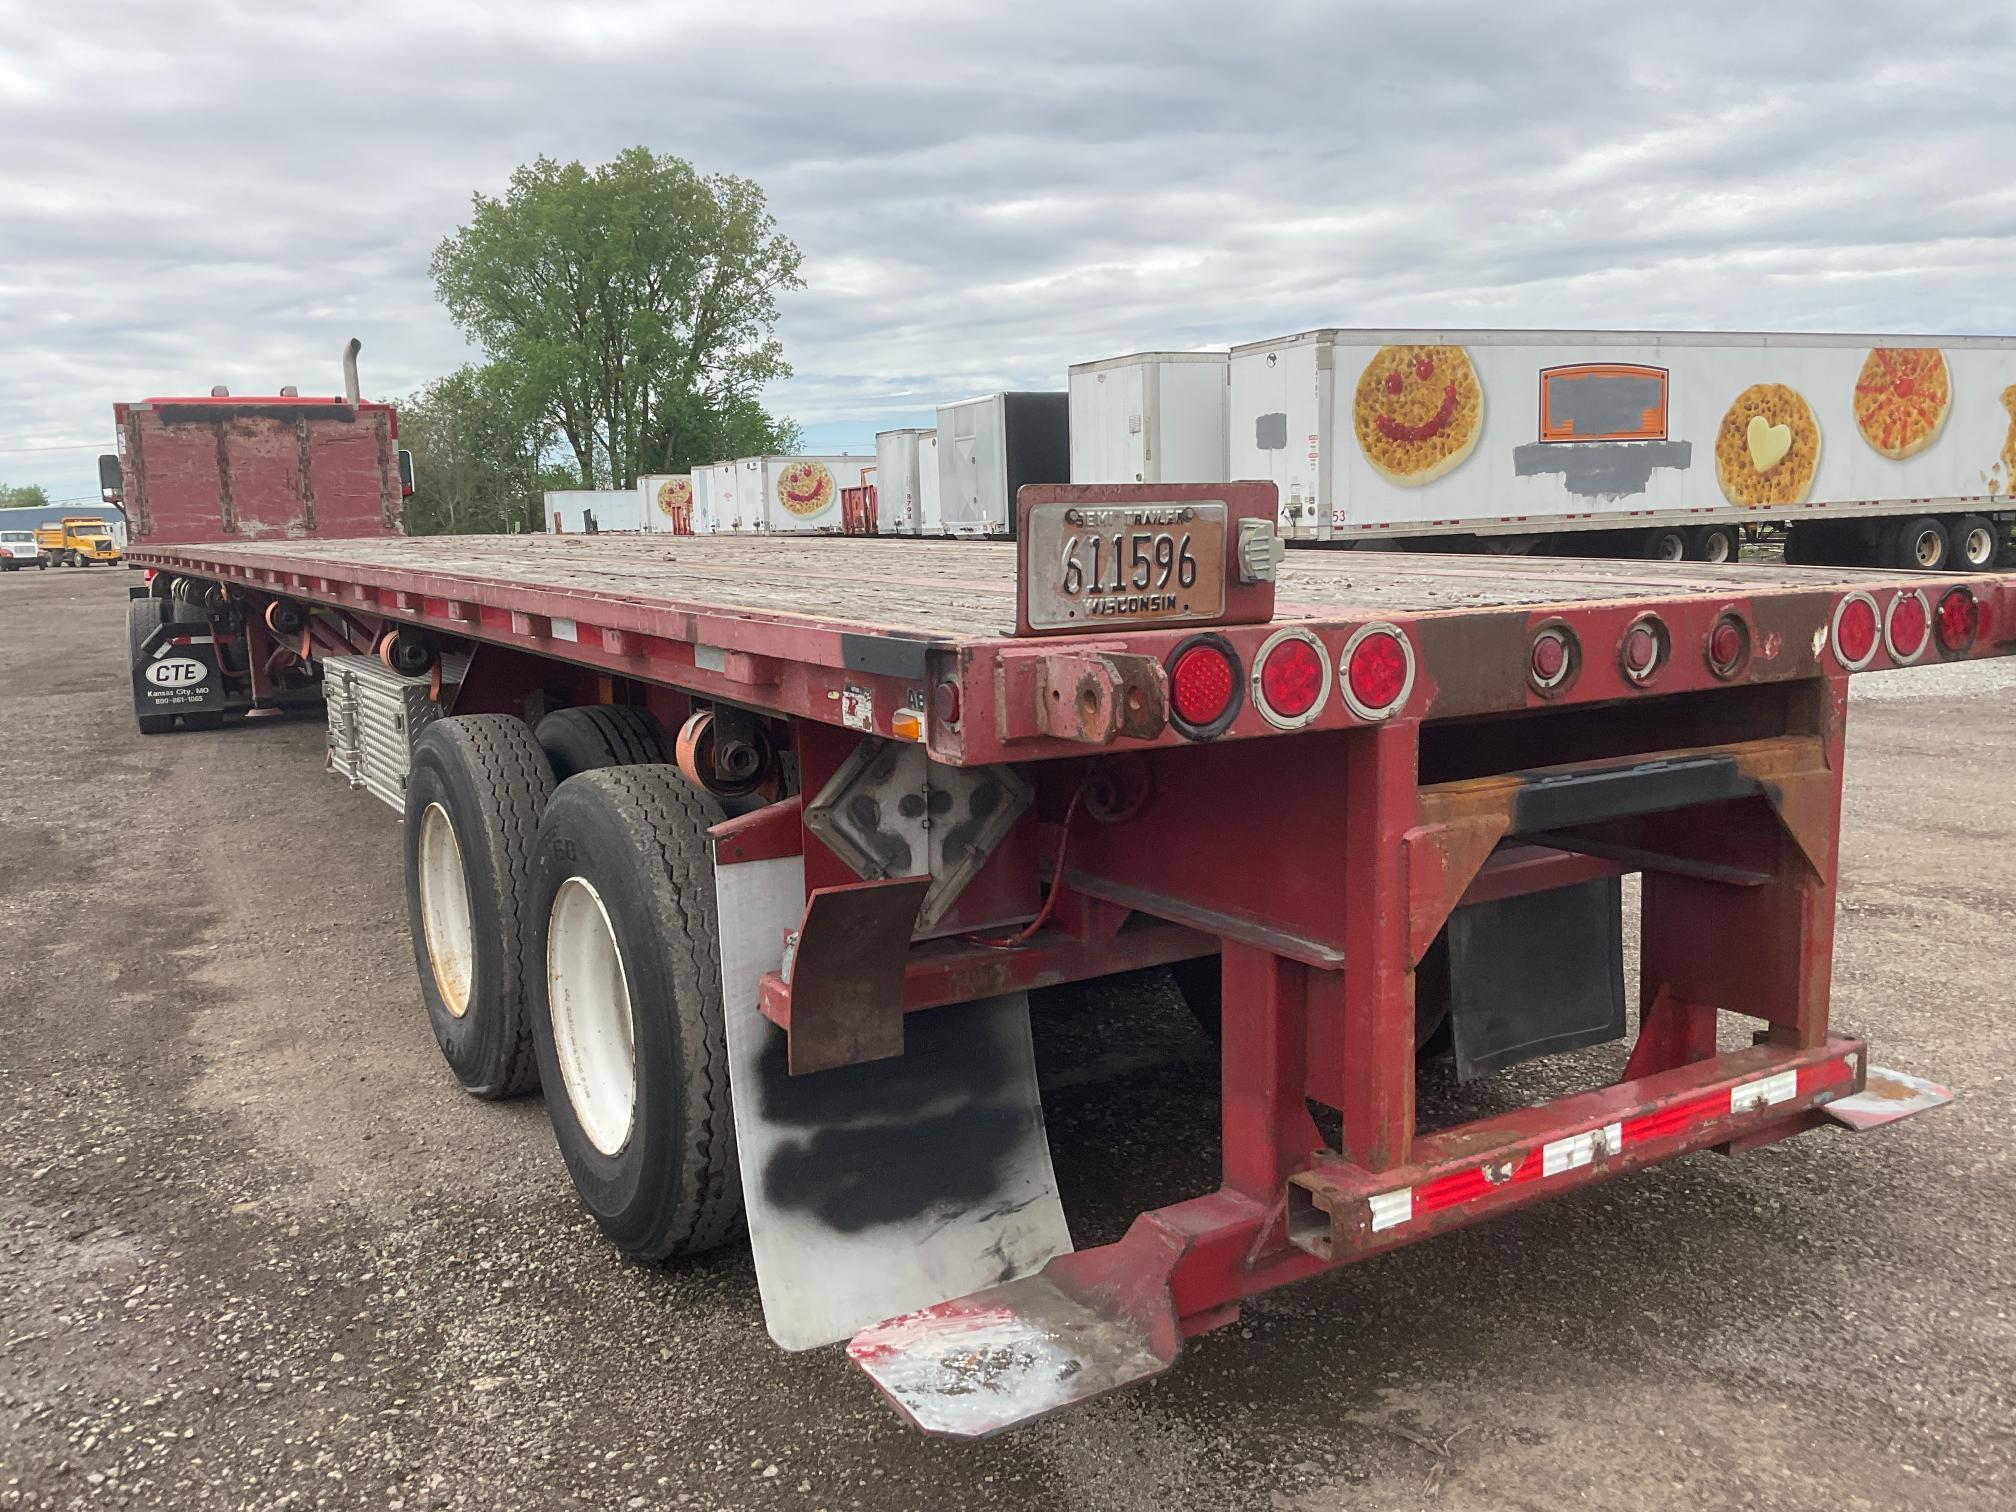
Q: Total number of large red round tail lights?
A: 6